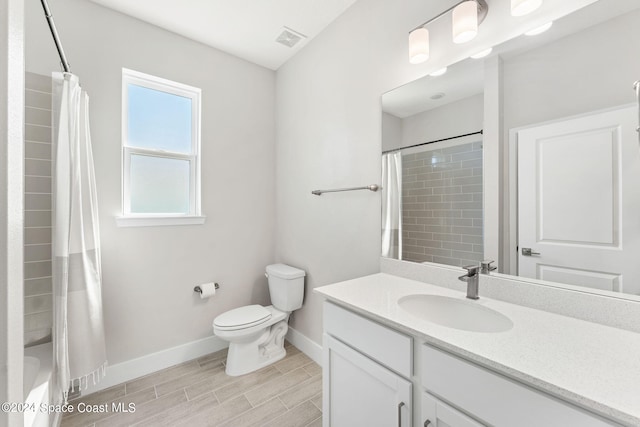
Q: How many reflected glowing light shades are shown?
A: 3